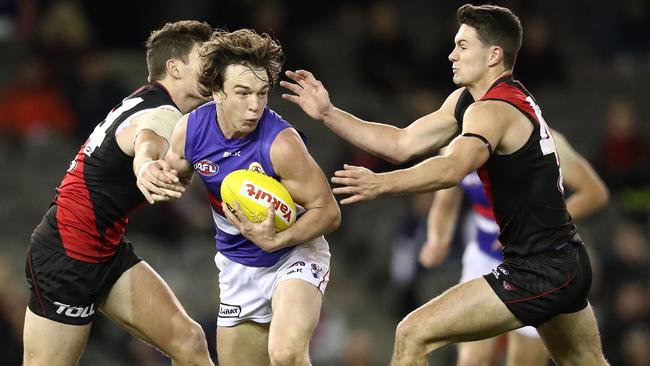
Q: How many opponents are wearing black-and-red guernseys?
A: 2